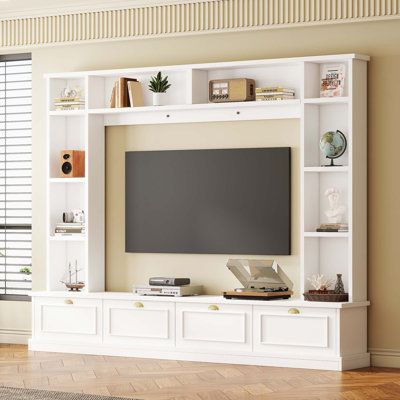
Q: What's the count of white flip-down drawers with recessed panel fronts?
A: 4